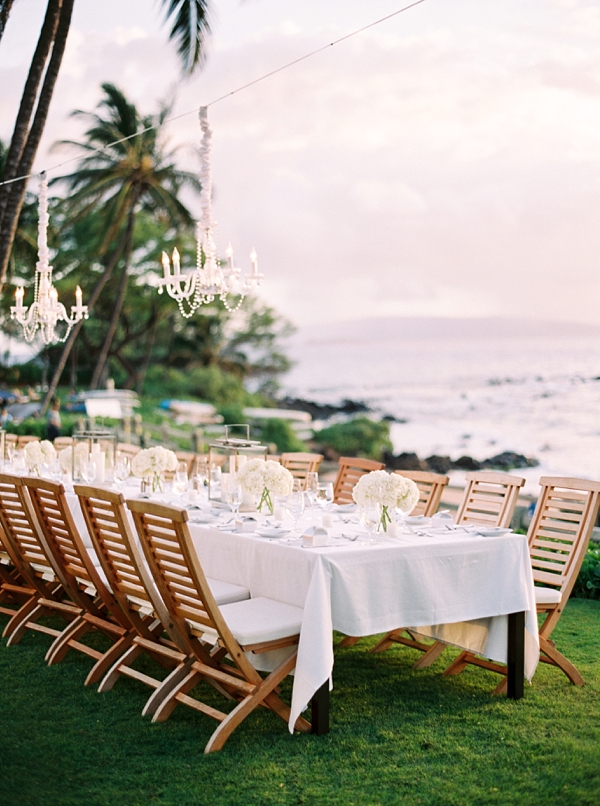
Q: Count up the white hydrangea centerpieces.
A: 5